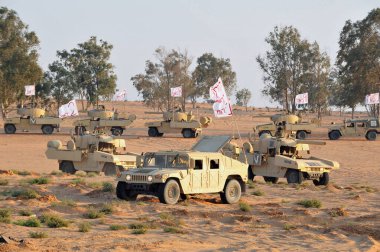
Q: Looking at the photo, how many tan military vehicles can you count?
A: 8